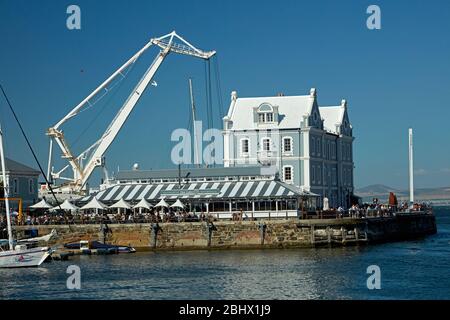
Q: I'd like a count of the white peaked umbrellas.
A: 7